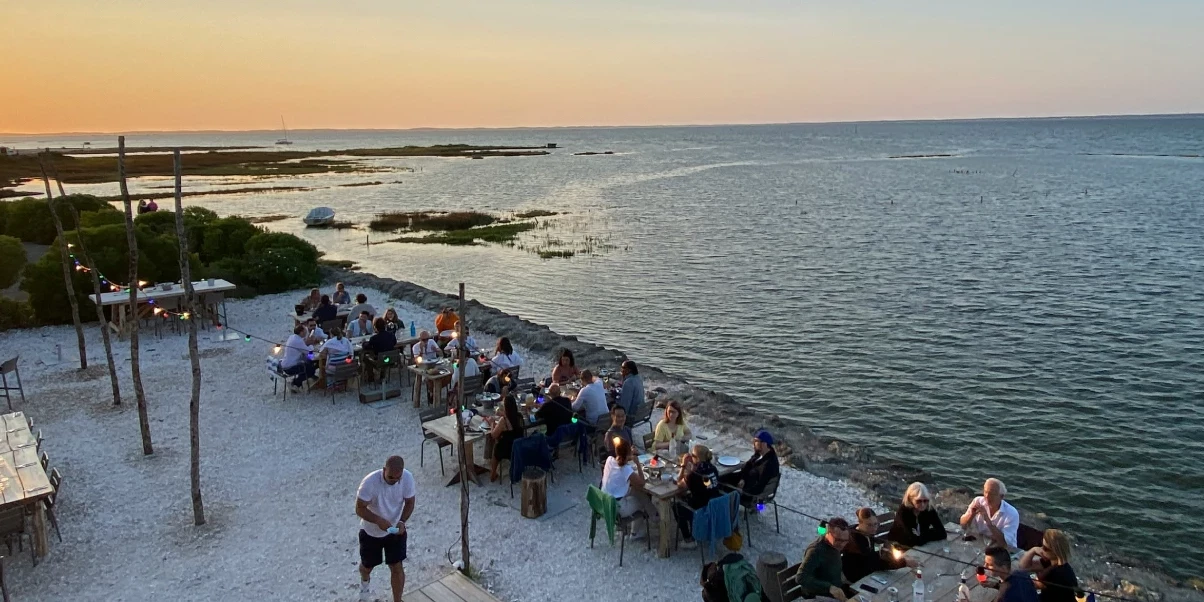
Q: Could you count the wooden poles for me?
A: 5